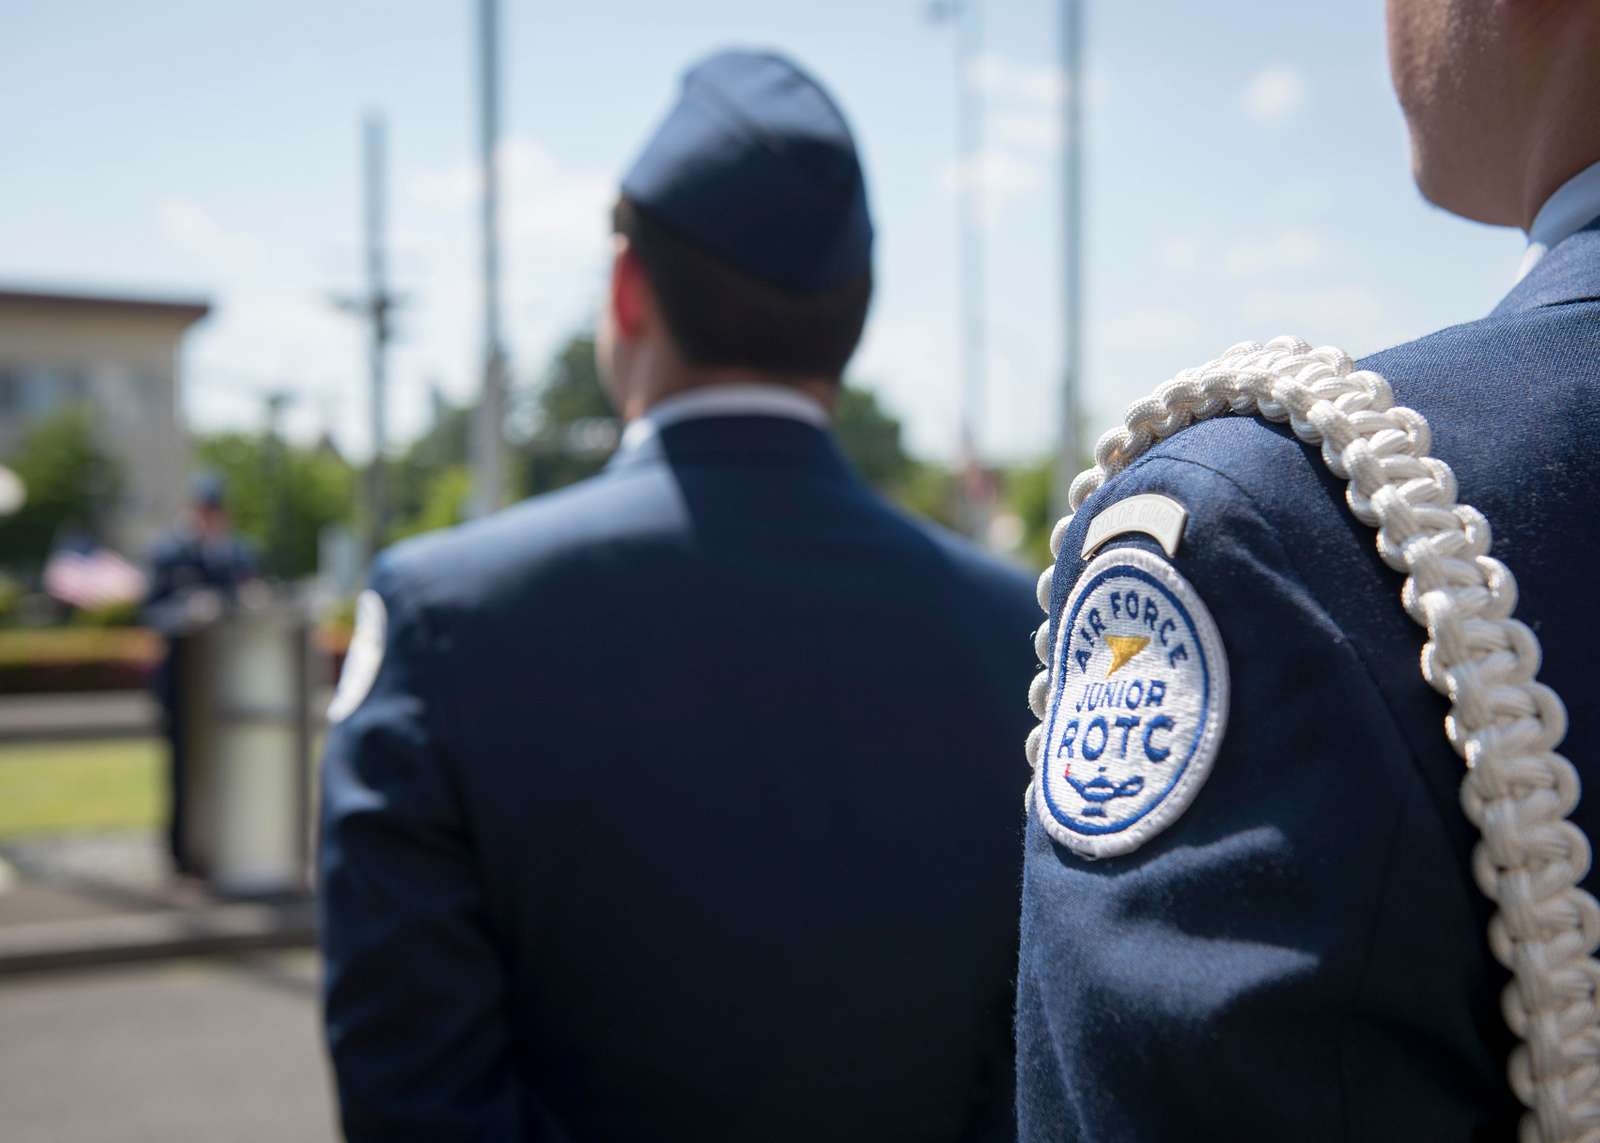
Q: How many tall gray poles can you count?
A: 4